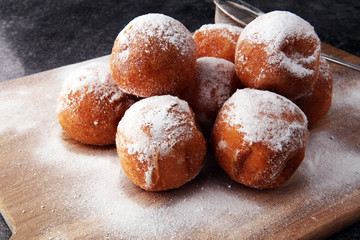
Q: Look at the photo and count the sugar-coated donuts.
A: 8